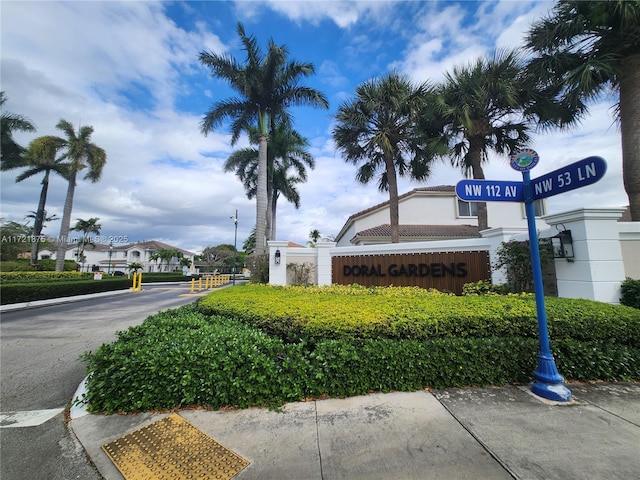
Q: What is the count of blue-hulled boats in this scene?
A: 0